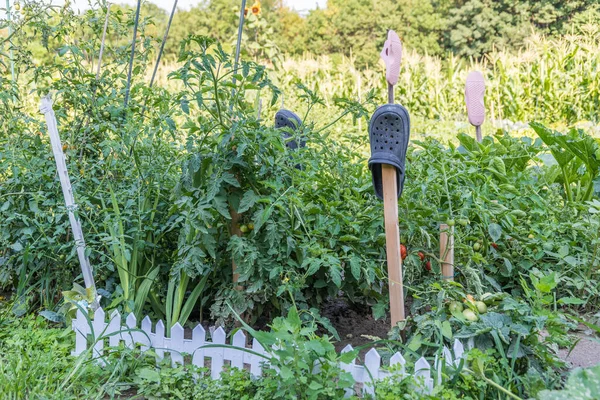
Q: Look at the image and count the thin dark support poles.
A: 3